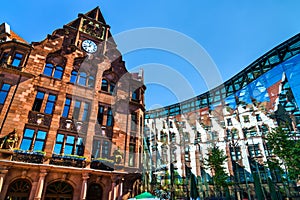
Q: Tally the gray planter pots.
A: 0